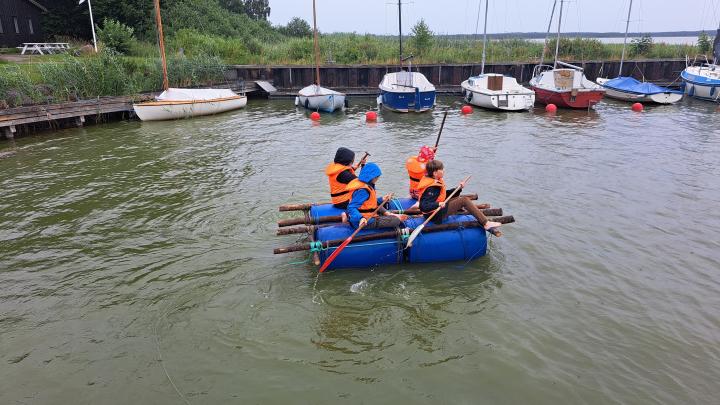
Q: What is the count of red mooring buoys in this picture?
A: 5